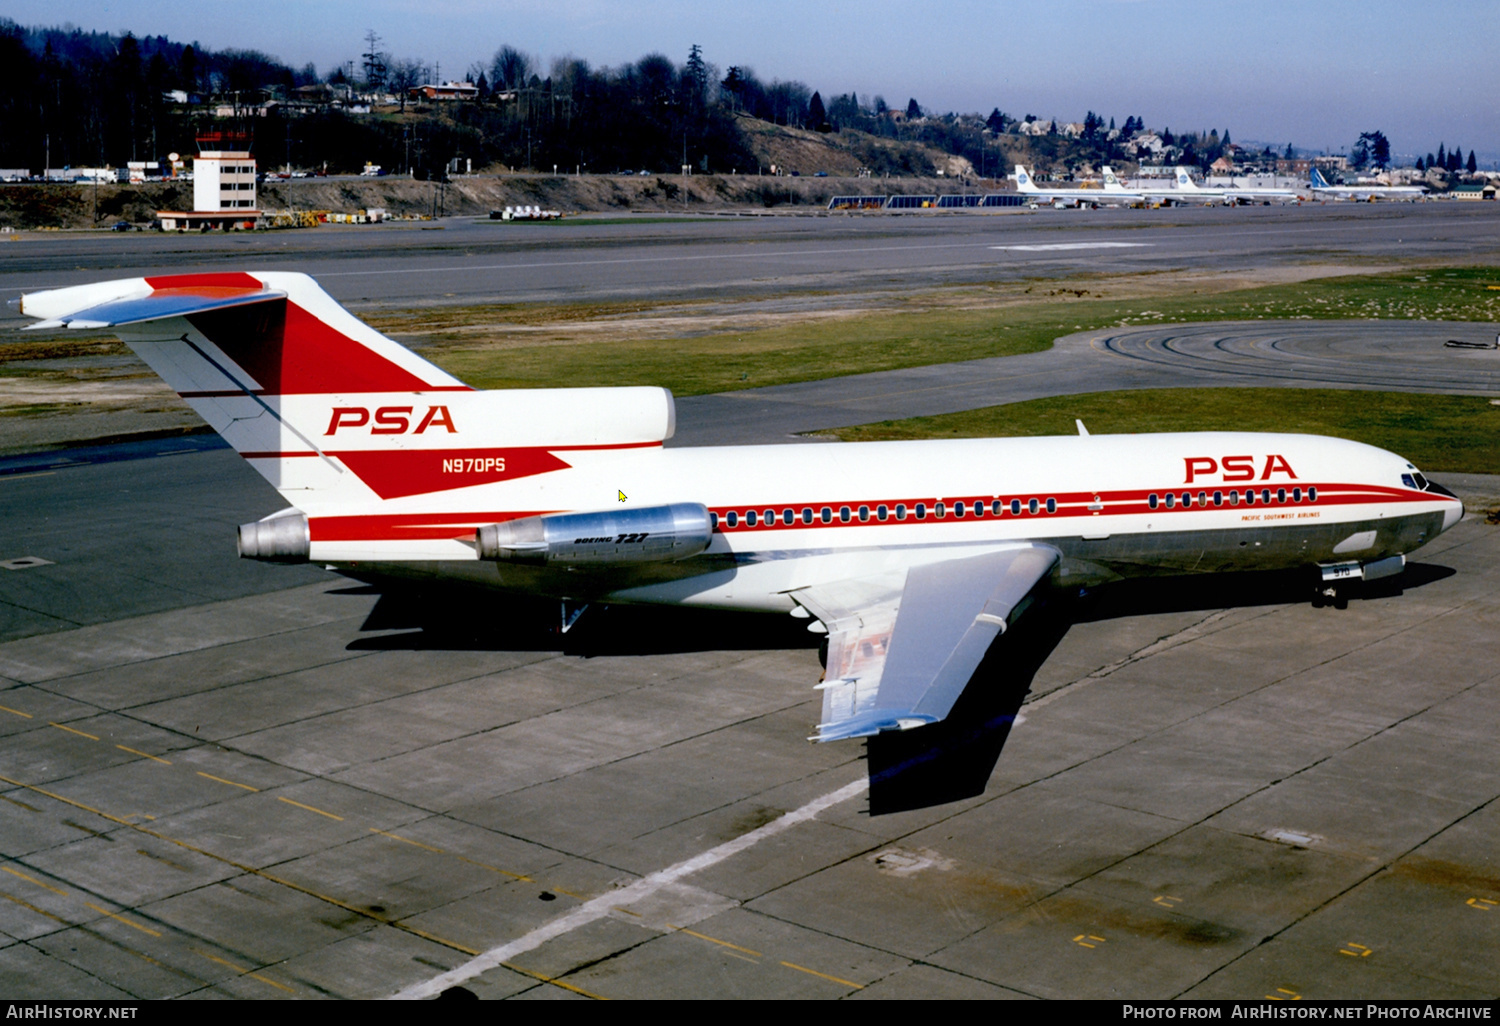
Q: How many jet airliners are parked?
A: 5